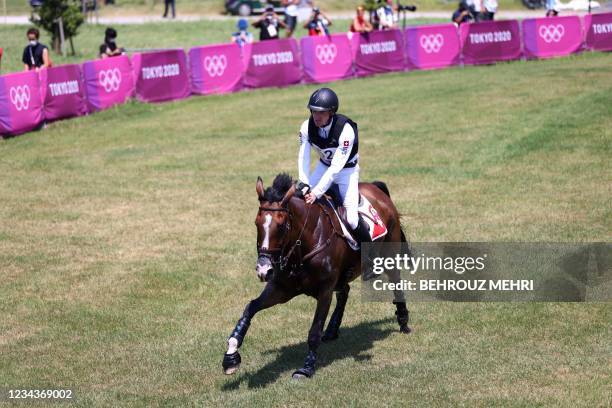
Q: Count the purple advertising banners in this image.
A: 12